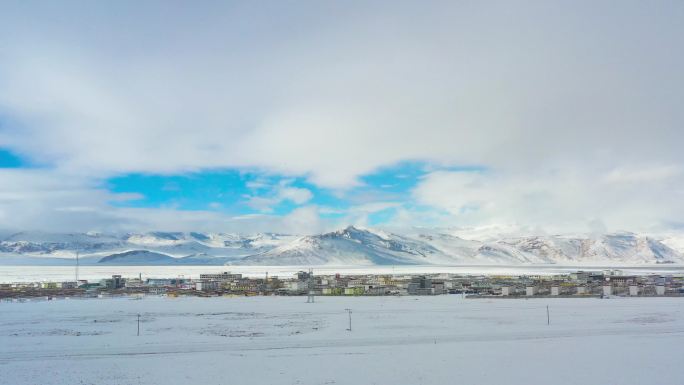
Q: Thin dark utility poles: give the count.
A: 3